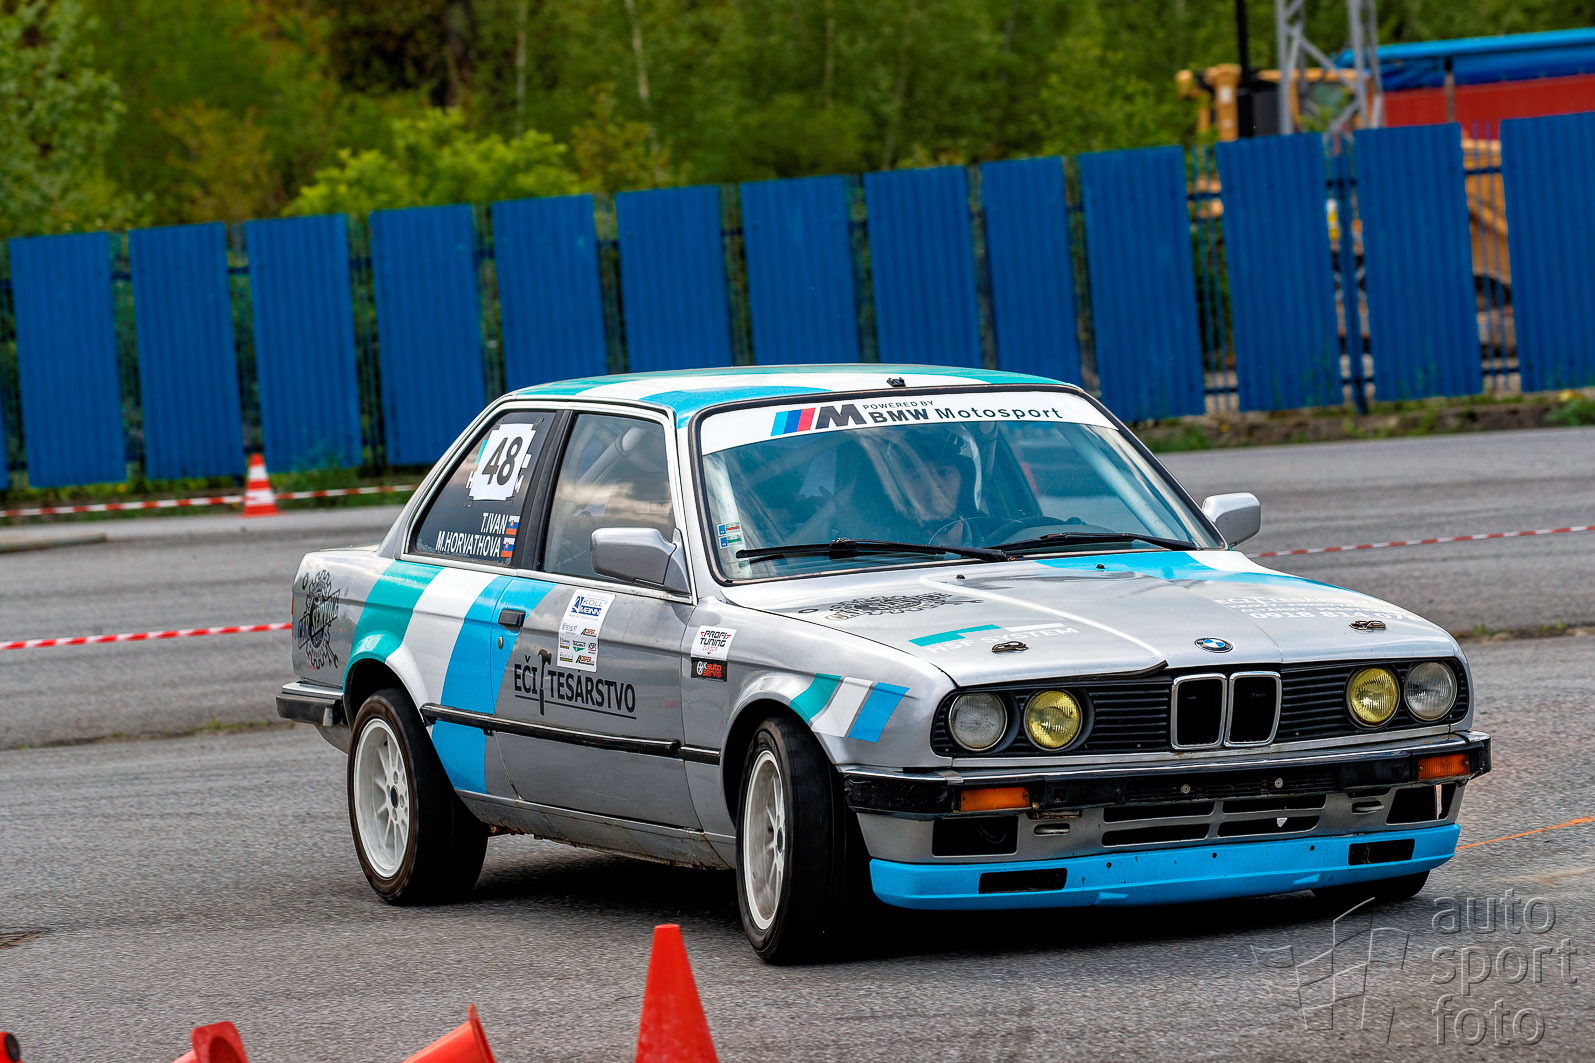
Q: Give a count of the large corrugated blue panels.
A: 13